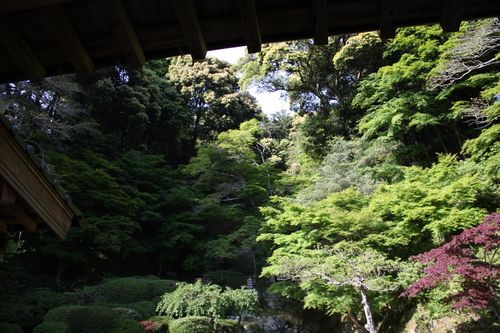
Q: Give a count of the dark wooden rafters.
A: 8